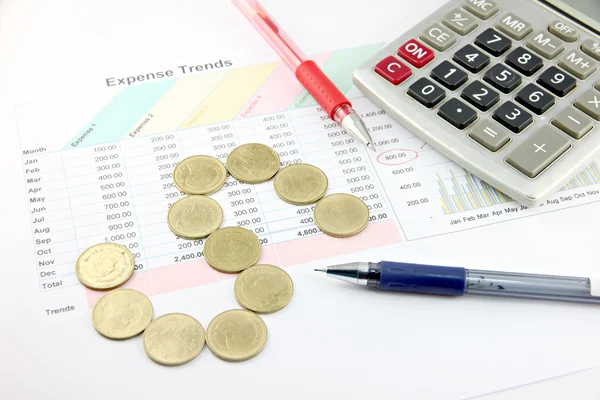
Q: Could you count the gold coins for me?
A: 11